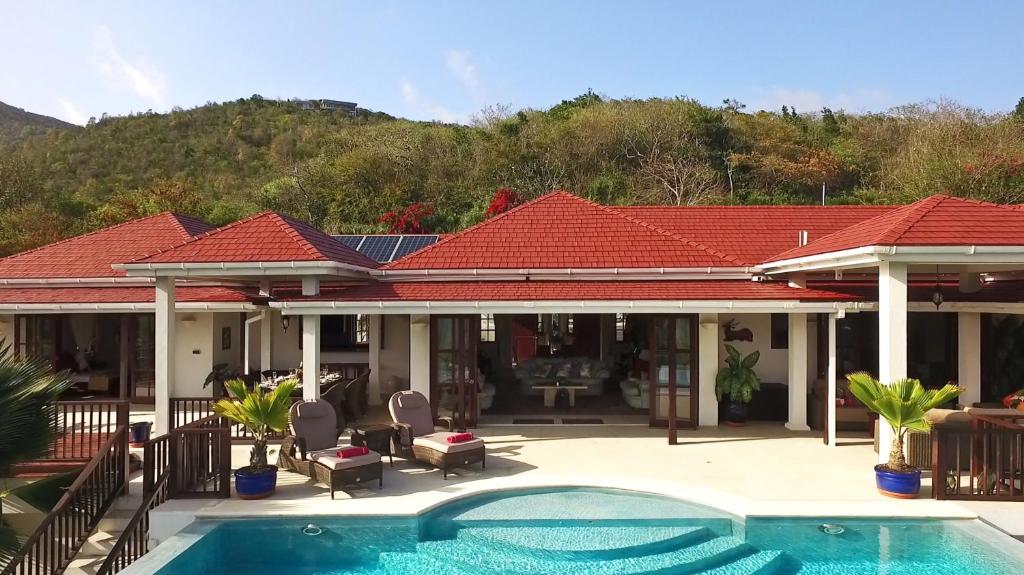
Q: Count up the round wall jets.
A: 2